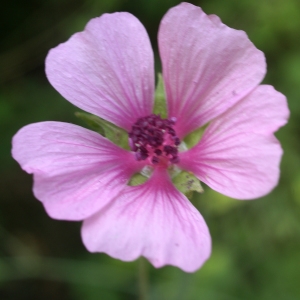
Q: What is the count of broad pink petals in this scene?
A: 5